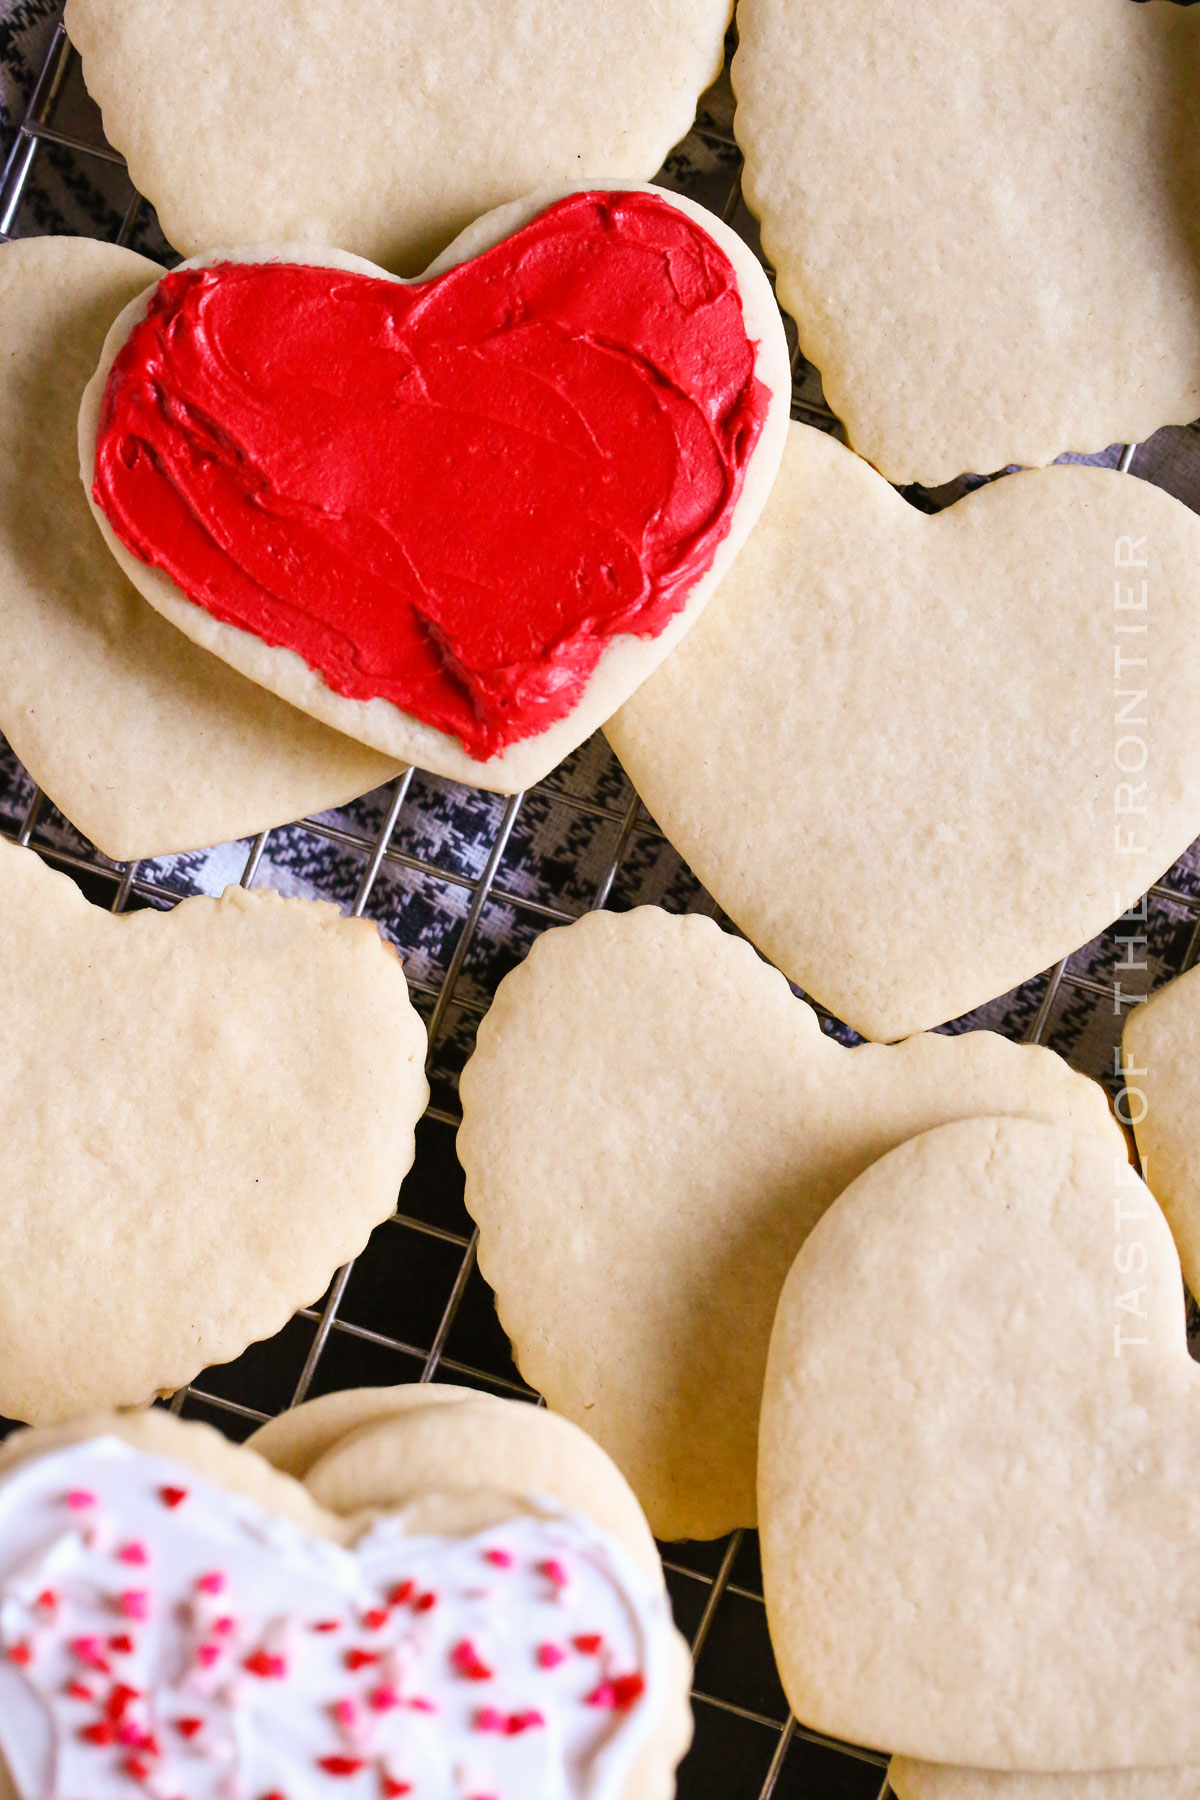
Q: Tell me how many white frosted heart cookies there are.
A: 1